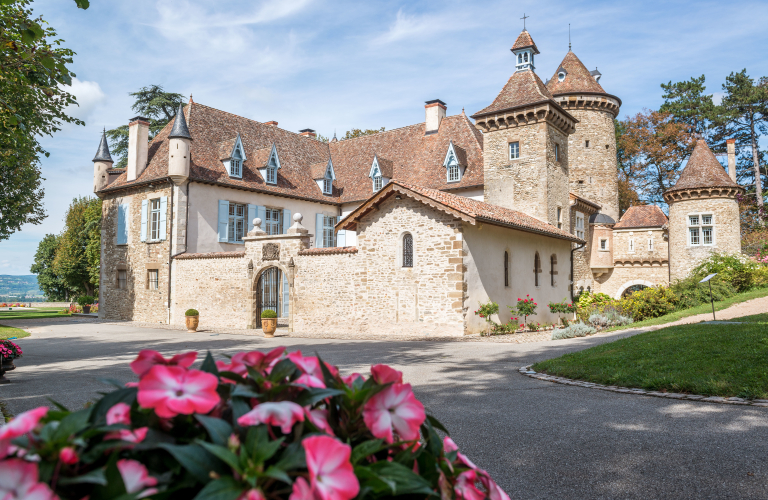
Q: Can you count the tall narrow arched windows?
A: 4